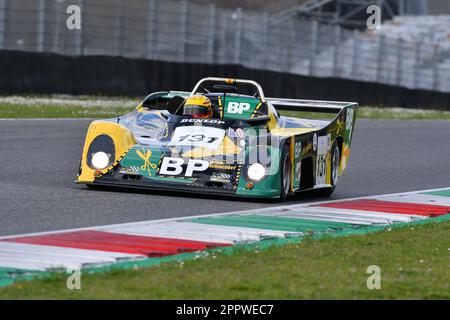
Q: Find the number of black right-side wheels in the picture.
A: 2